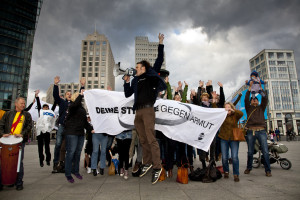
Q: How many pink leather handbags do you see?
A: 0